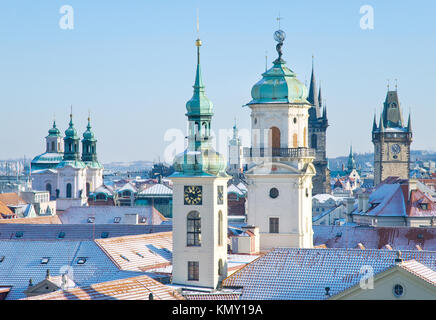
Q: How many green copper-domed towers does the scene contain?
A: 5